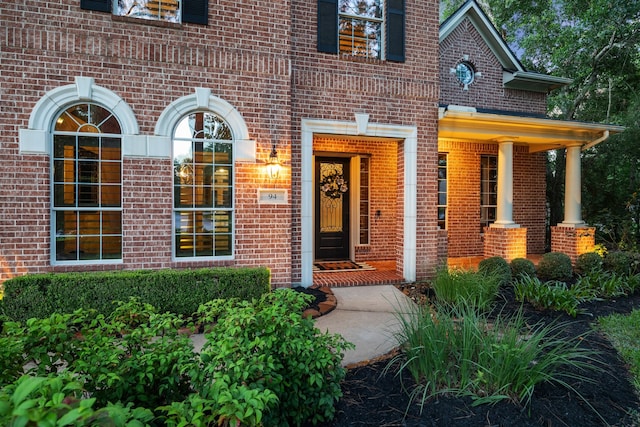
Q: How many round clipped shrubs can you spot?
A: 5